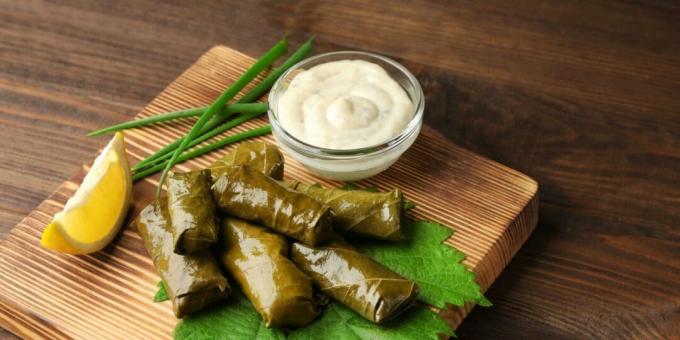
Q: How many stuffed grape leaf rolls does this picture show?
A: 7